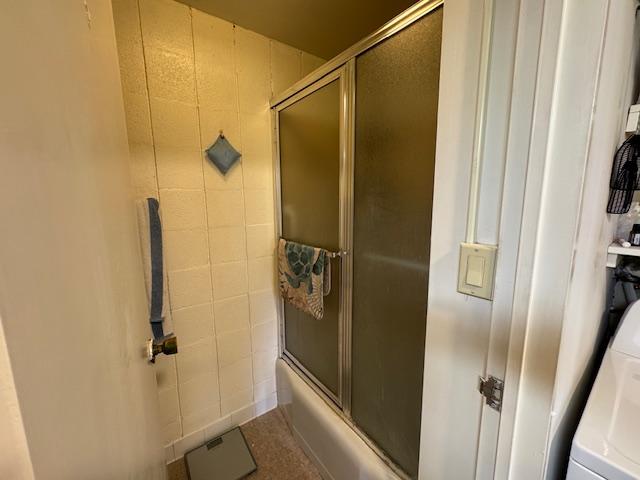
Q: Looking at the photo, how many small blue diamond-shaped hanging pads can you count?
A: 1